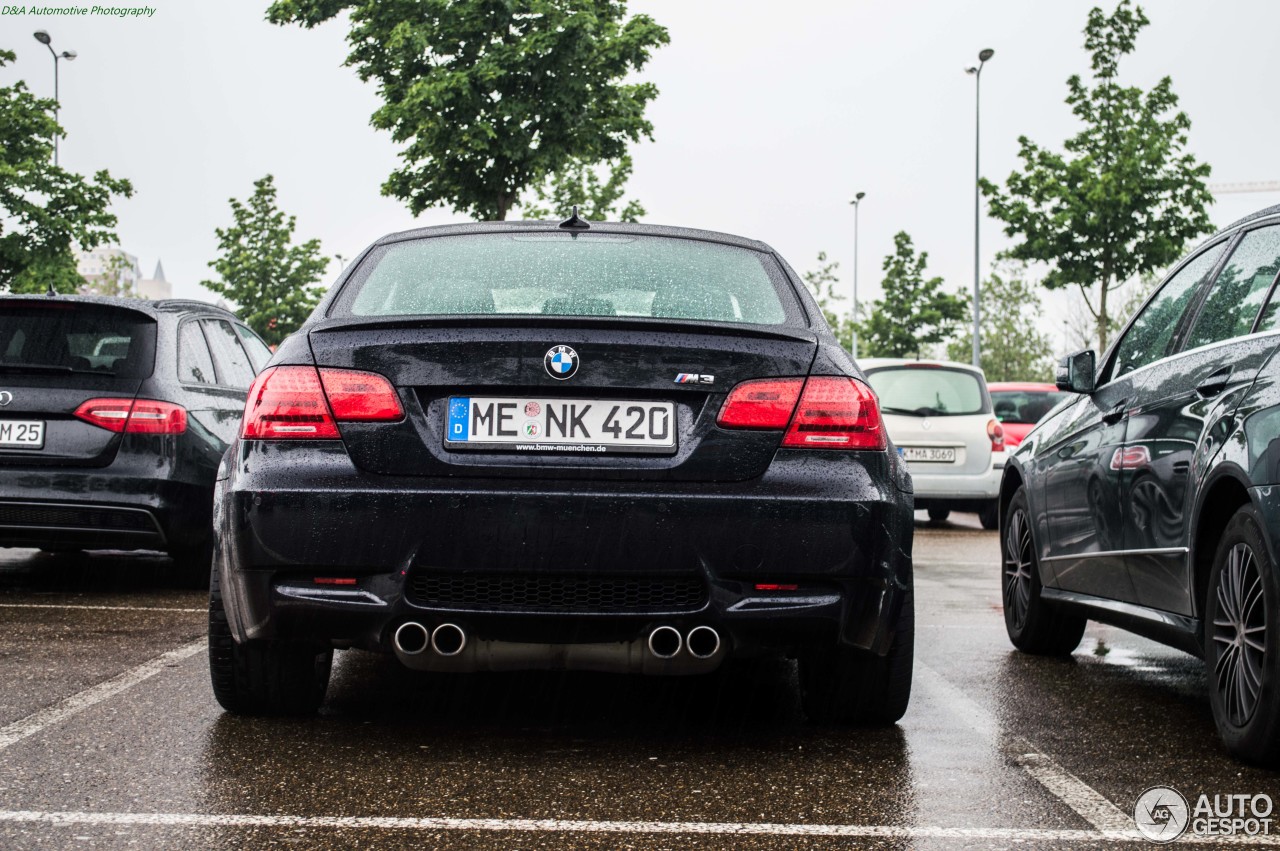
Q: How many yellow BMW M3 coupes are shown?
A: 0